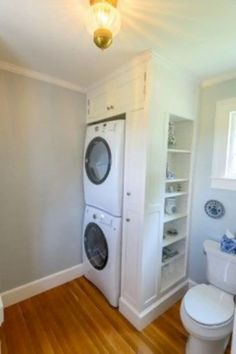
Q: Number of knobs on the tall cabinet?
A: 2